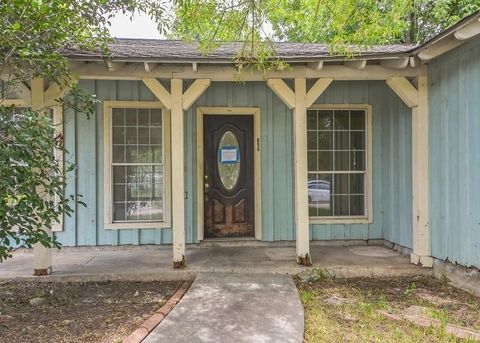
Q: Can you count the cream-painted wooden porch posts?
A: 4